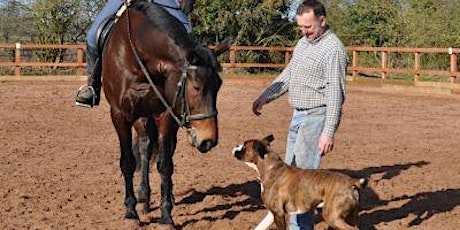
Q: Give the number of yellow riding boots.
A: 0